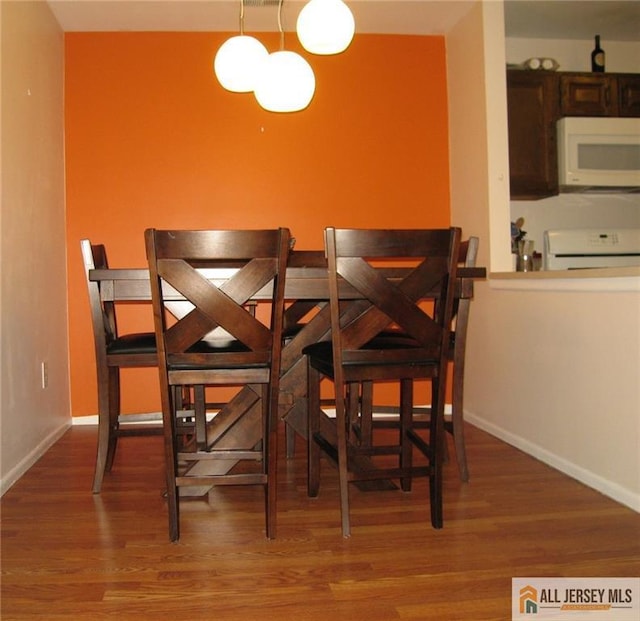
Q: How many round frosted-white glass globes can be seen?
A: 3